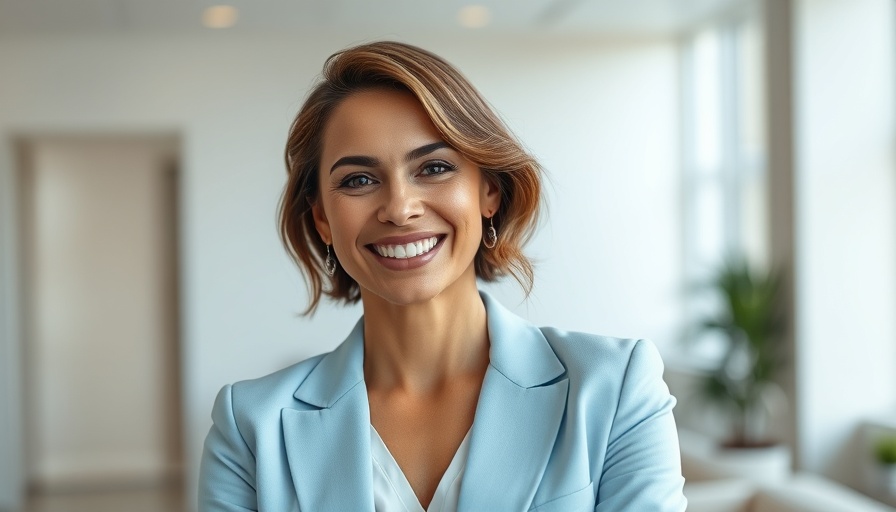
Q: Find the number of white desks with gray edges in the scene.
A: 0